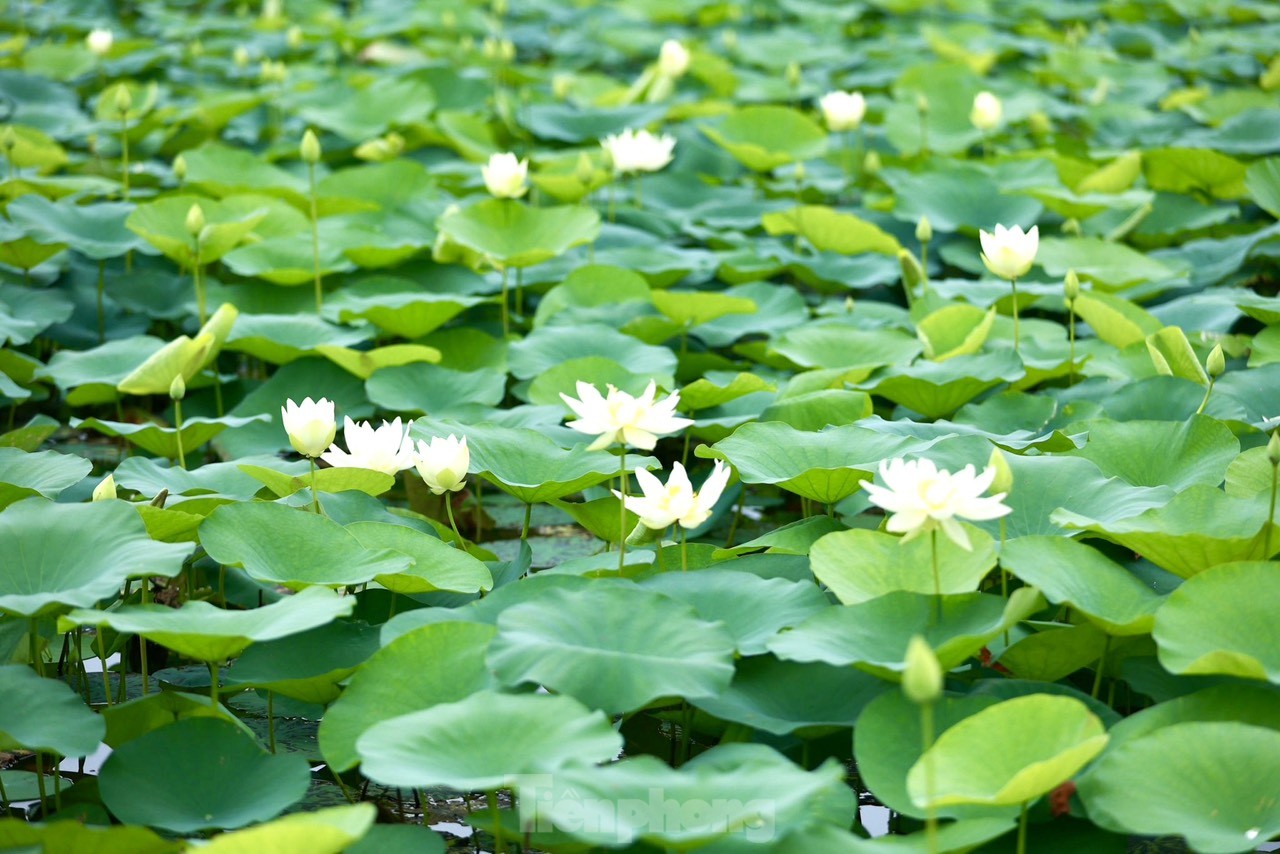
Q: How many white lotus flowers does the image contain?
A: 13